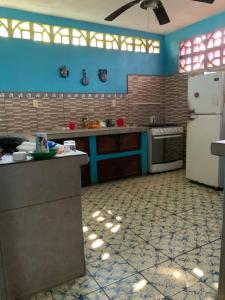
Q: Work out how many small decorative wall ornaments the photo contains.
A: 3